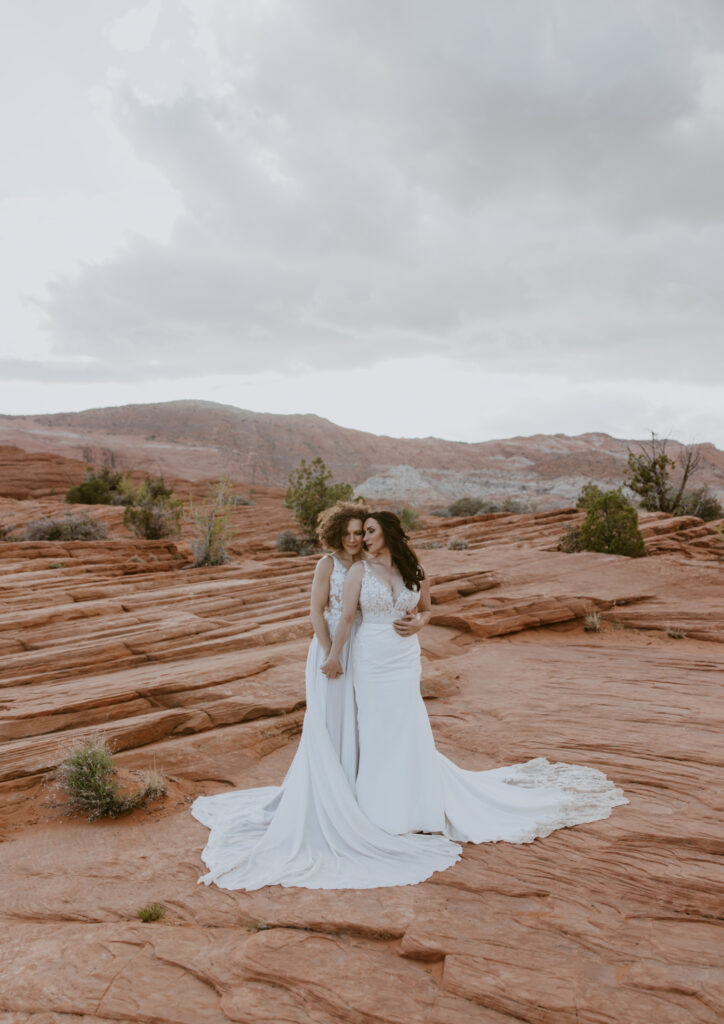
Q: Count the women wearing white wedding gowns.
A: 2